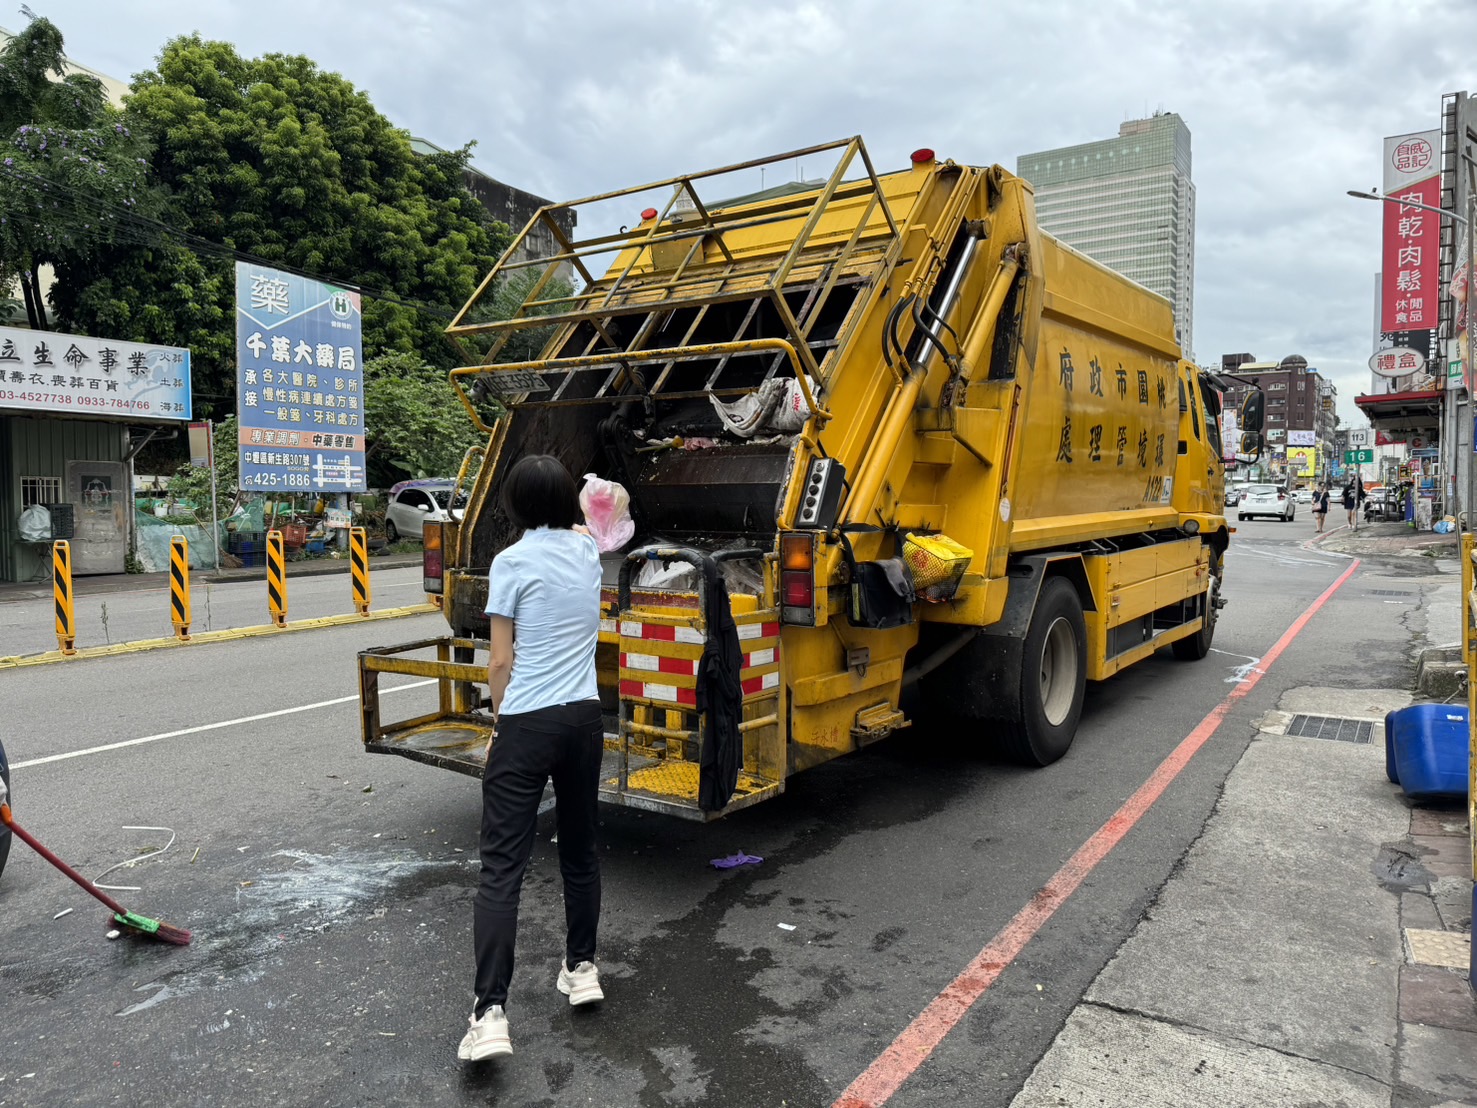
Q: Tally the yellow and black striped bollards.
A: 4